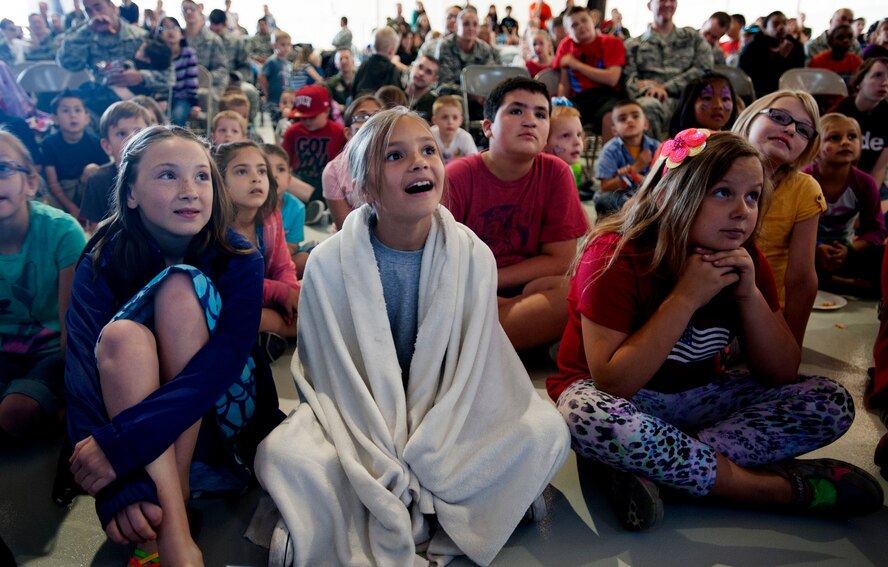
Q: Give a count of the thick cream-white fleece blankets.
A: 1